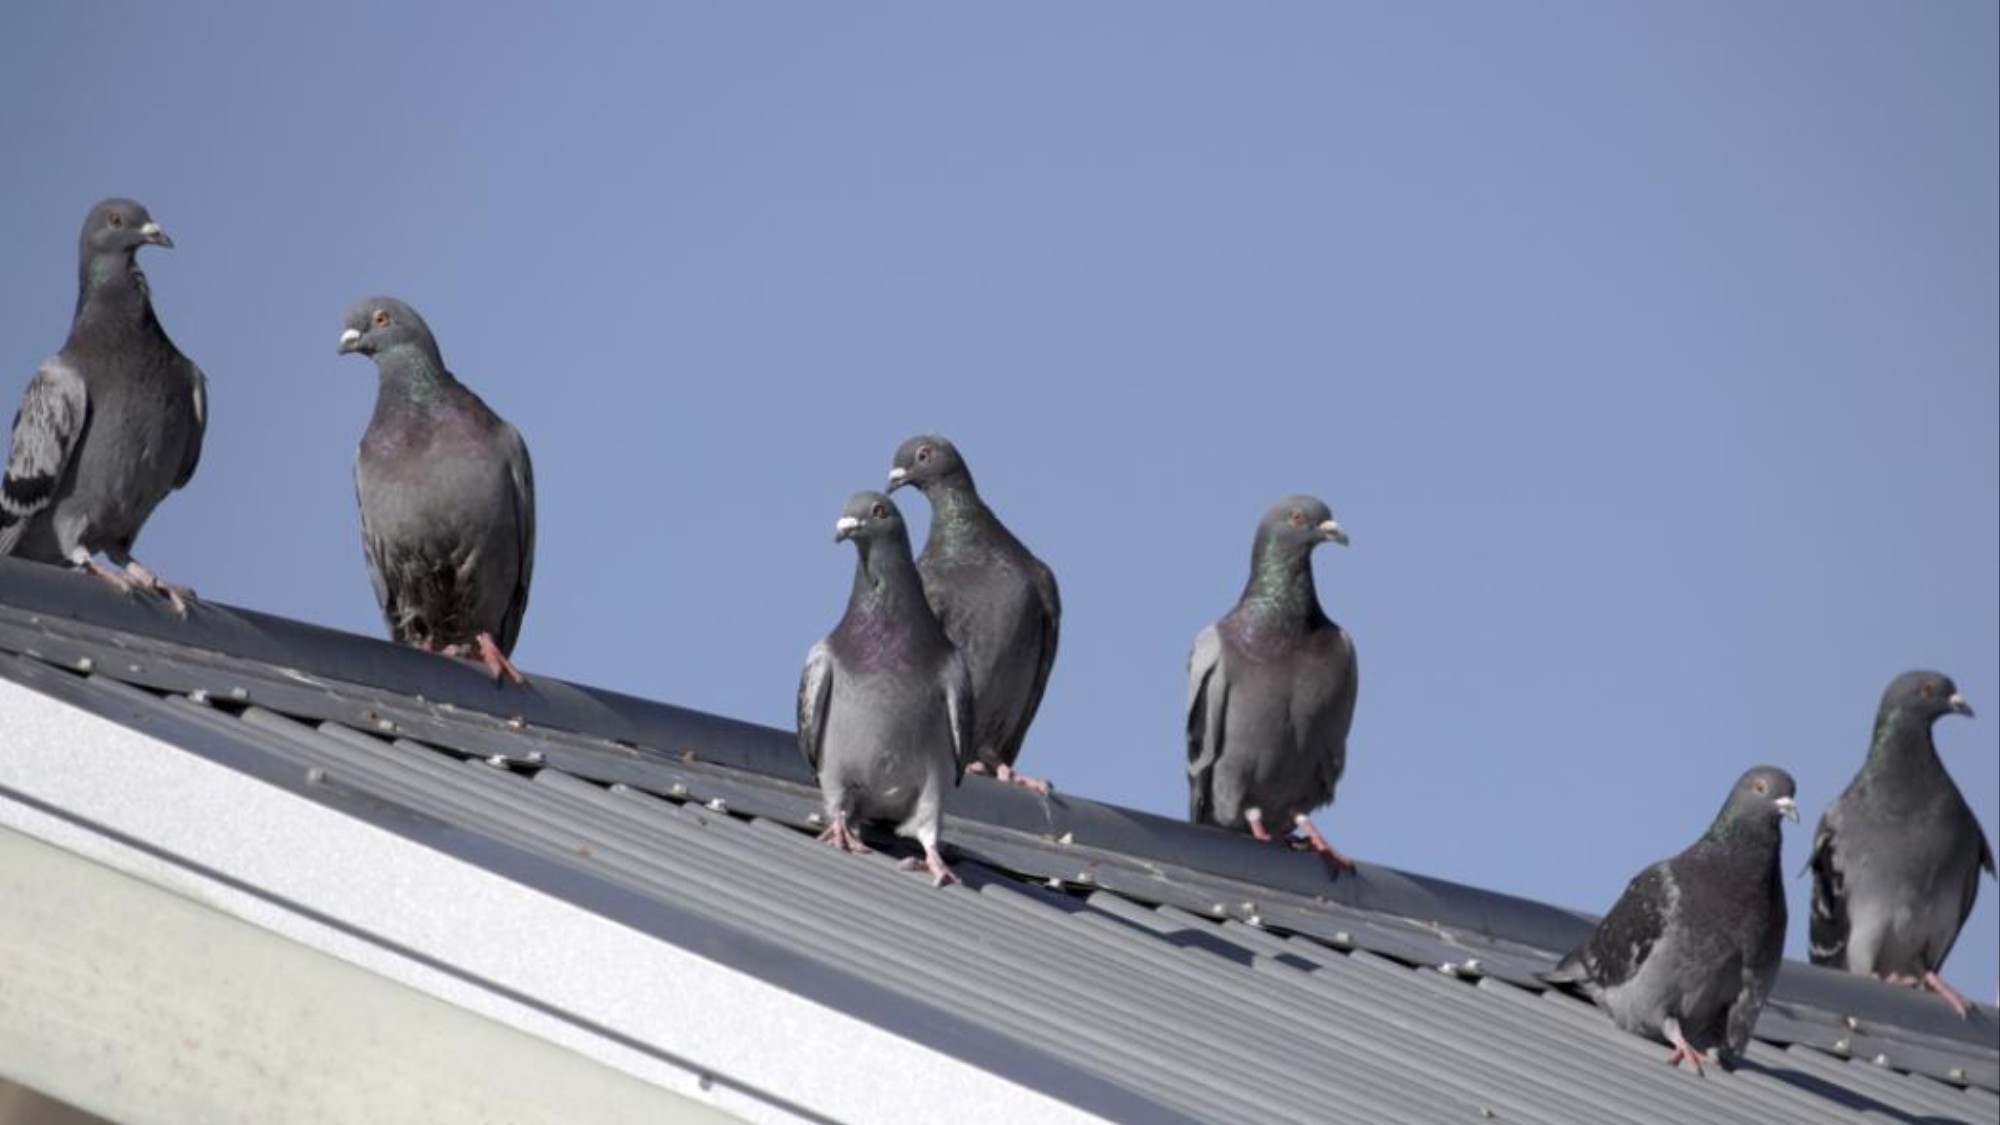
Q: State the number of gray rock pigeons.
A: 7